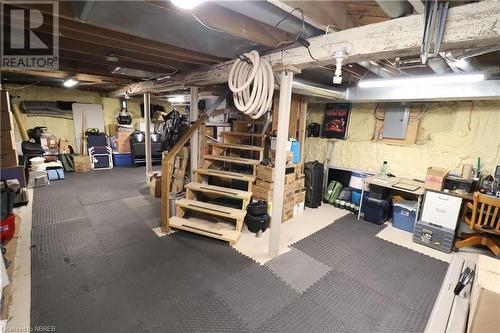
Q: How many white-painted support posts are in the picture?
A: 3